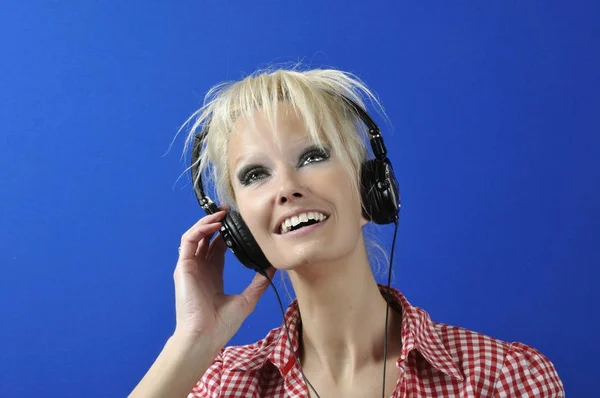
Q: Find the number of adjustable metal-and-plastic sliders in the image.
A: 2